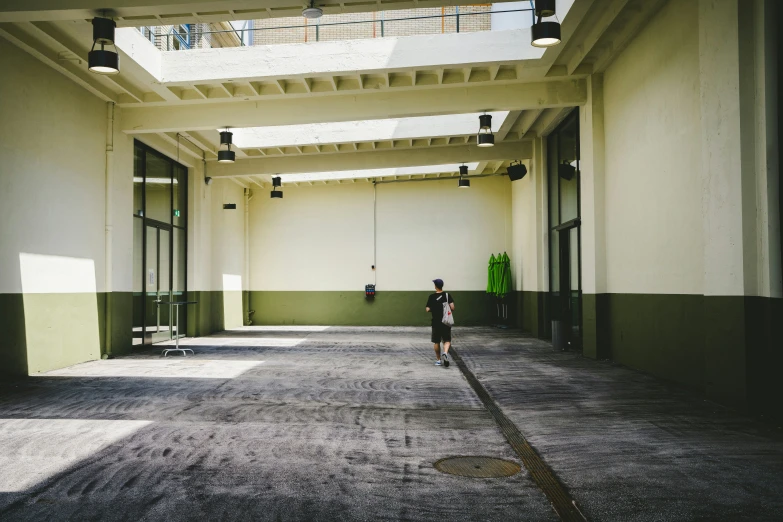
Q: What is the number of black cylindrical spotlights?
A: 6